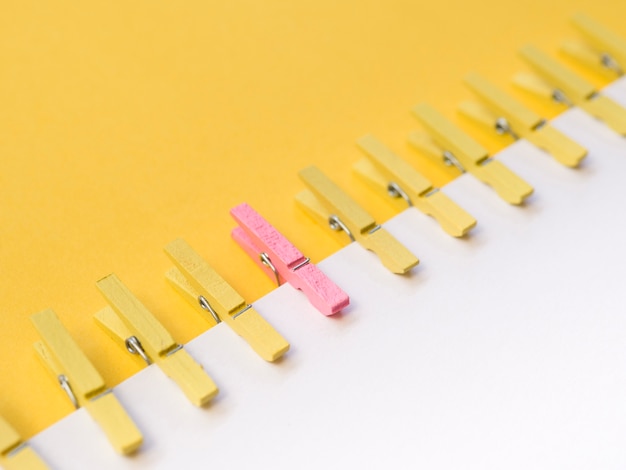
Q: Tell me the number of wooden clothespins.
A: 11